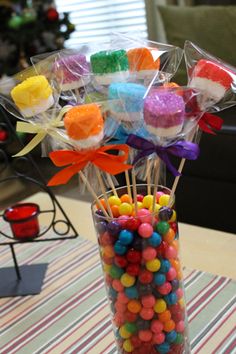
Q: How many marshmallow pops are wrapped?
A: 8